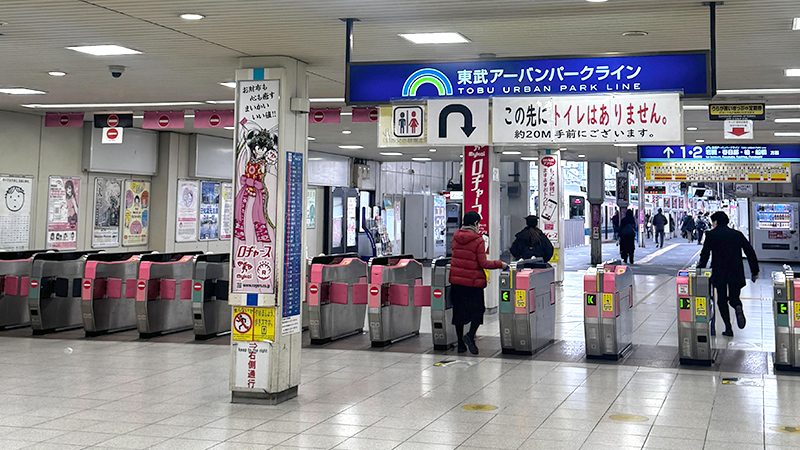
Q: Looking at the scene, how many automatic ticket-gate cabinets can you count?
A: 12